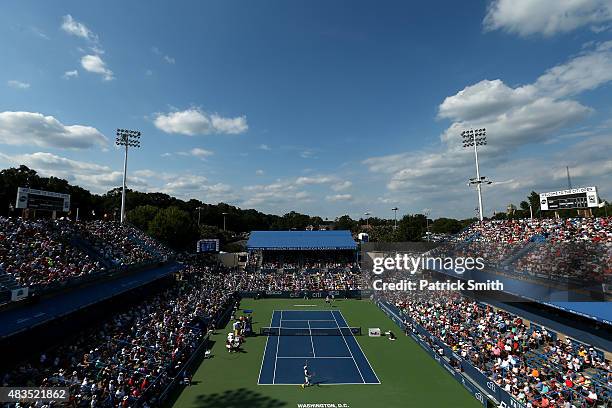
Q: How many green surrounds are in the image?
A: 1